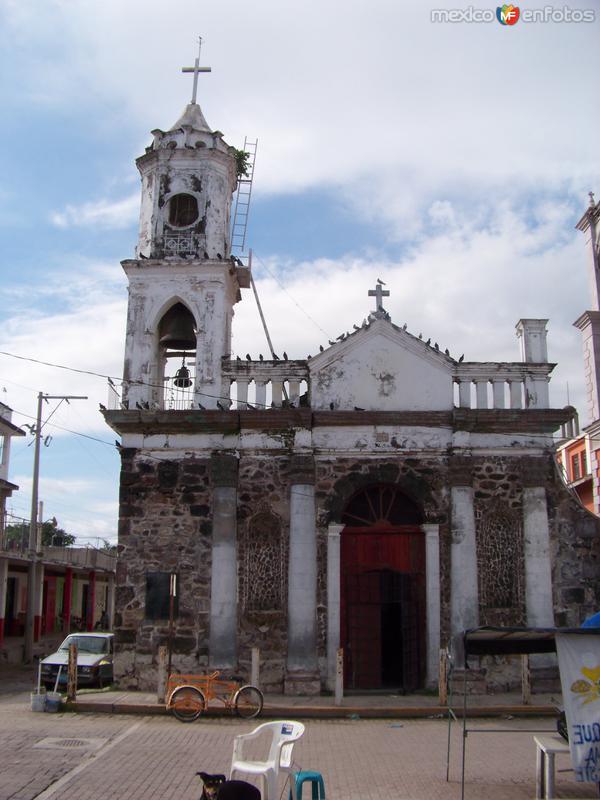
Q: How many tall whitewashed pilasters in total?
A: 4